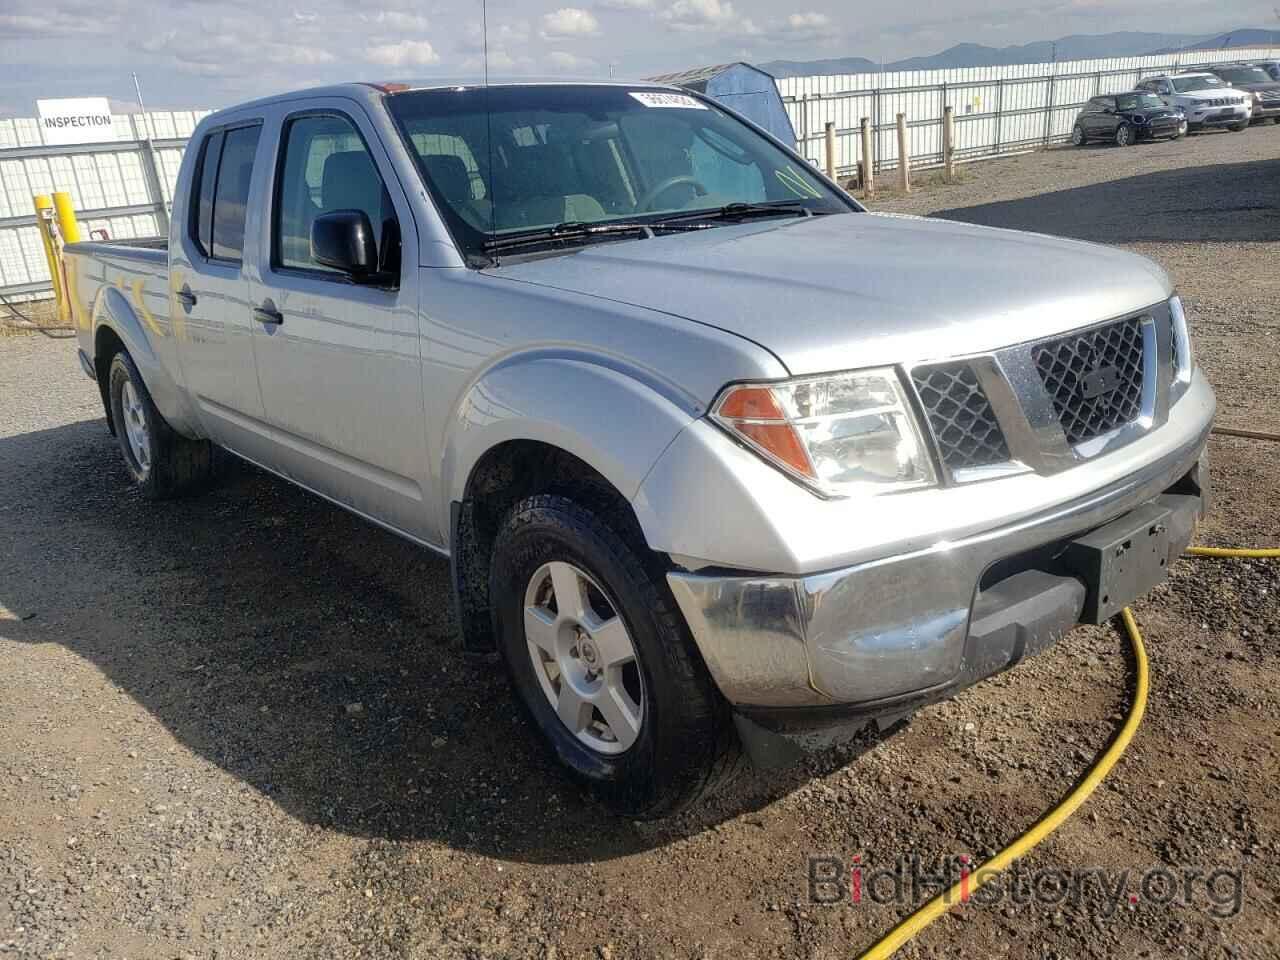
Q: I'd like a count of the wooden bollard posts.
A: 4